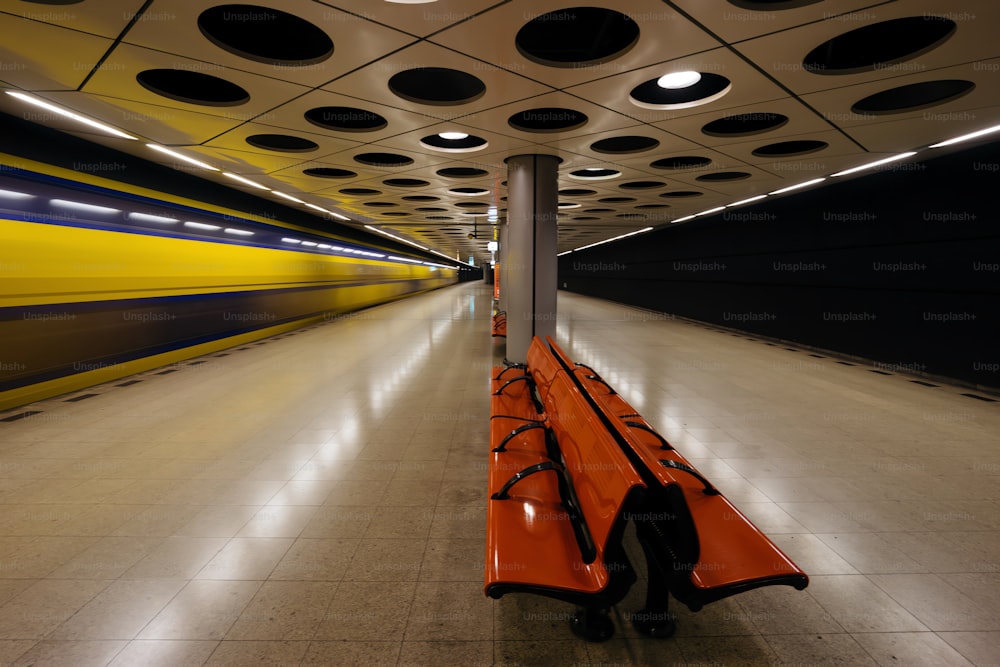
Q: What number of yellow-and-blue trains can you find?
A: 1